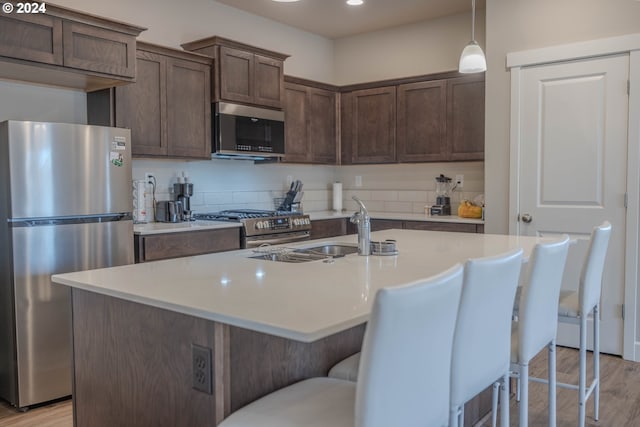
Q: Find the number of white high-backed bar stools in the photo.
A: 4